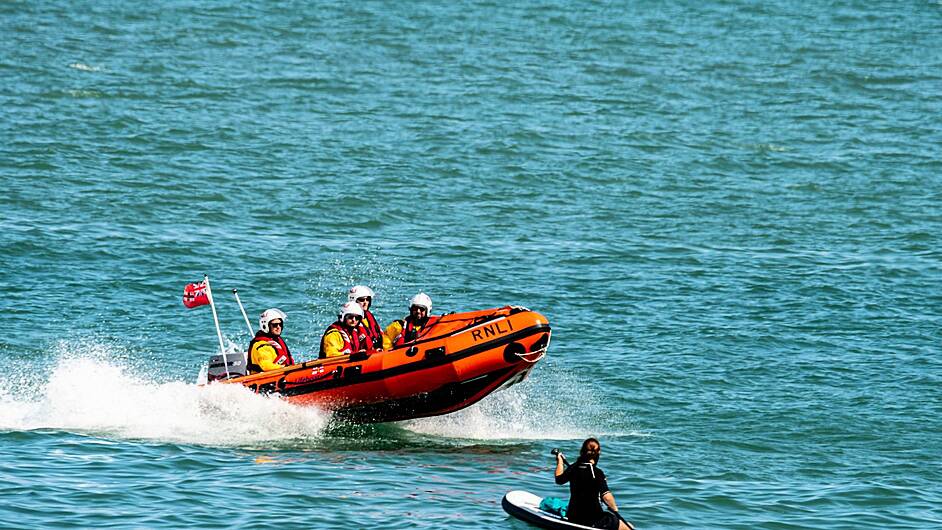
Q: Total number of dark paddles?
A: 1